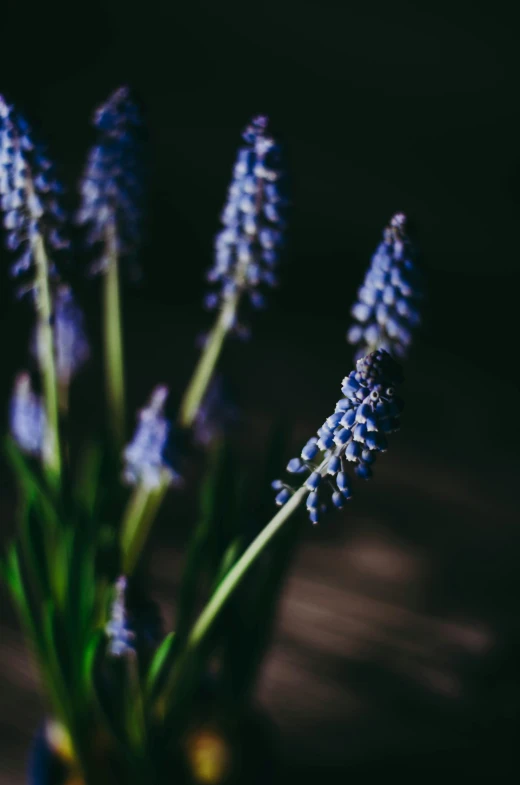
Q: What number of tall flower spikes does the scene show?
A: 5